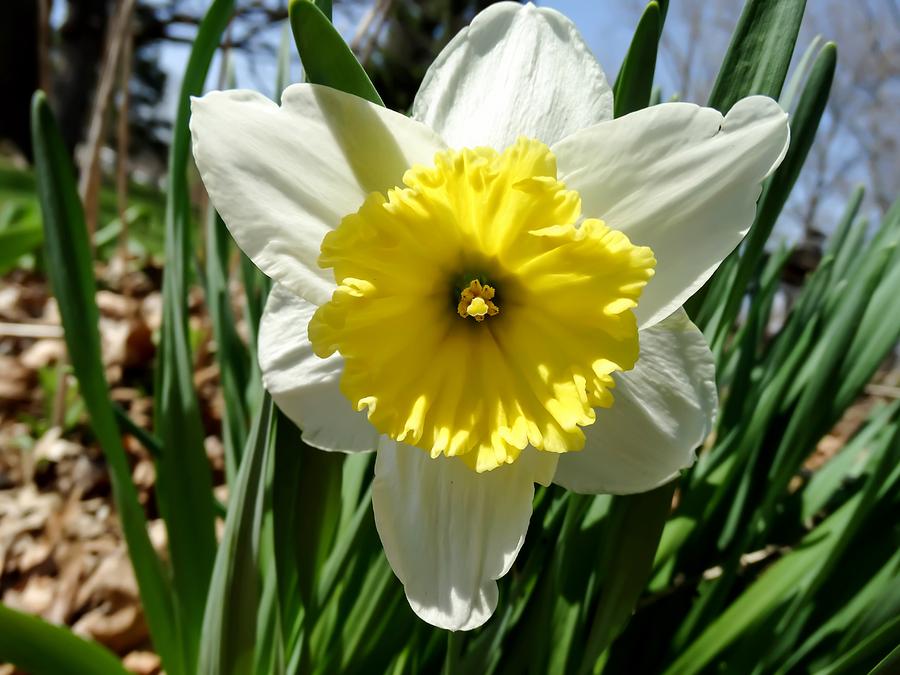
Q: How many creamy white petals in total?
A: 6